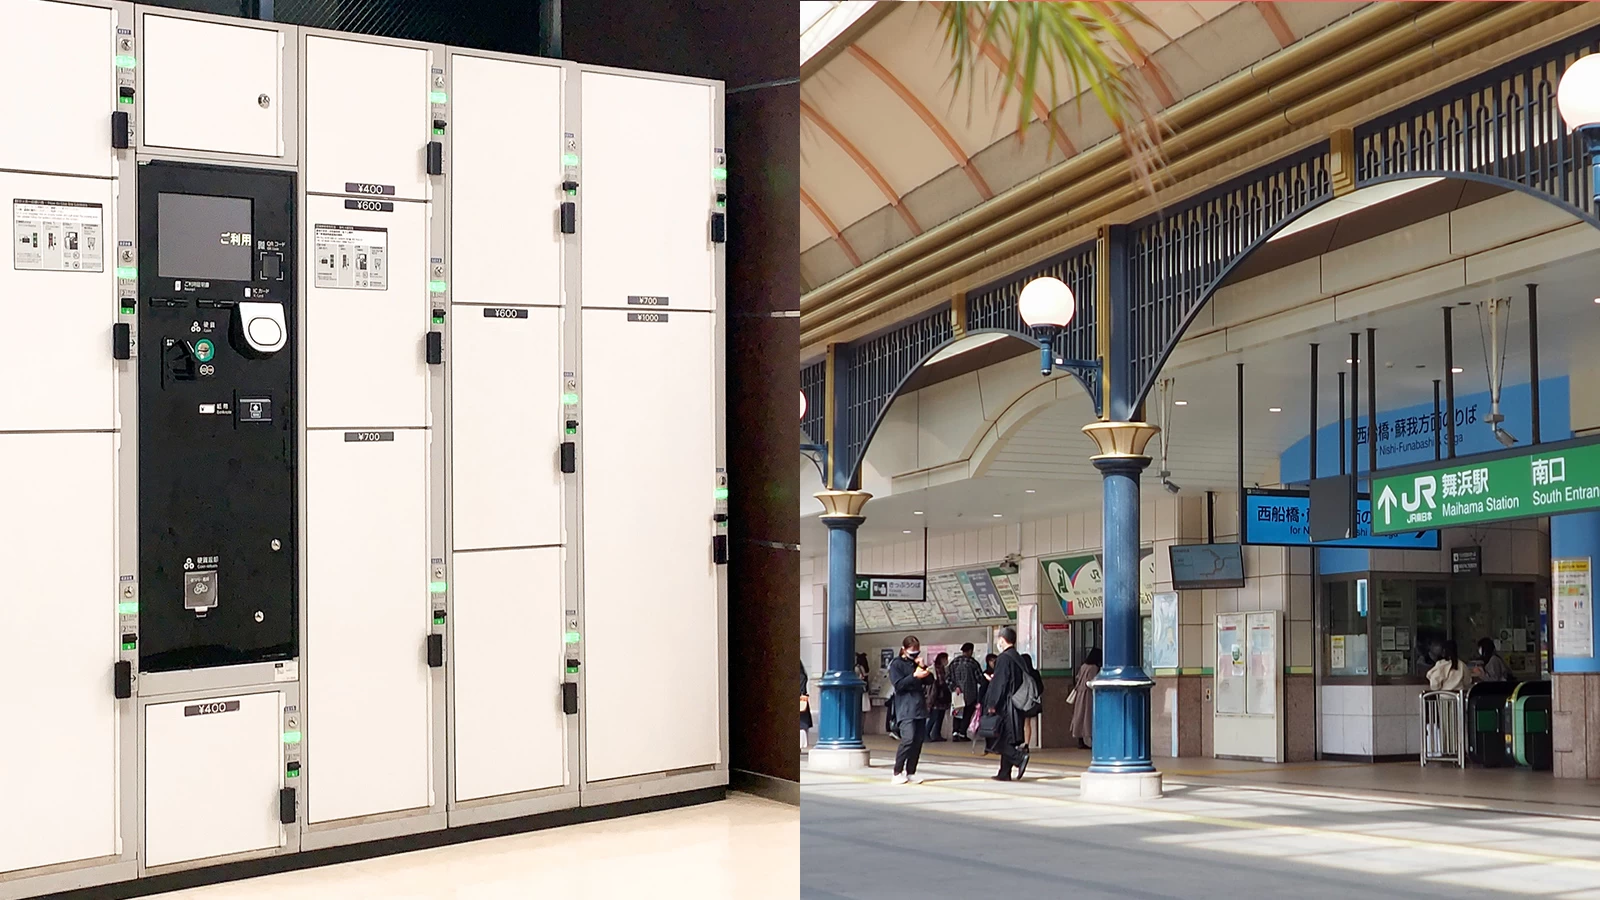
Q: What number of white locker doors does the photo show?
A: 13